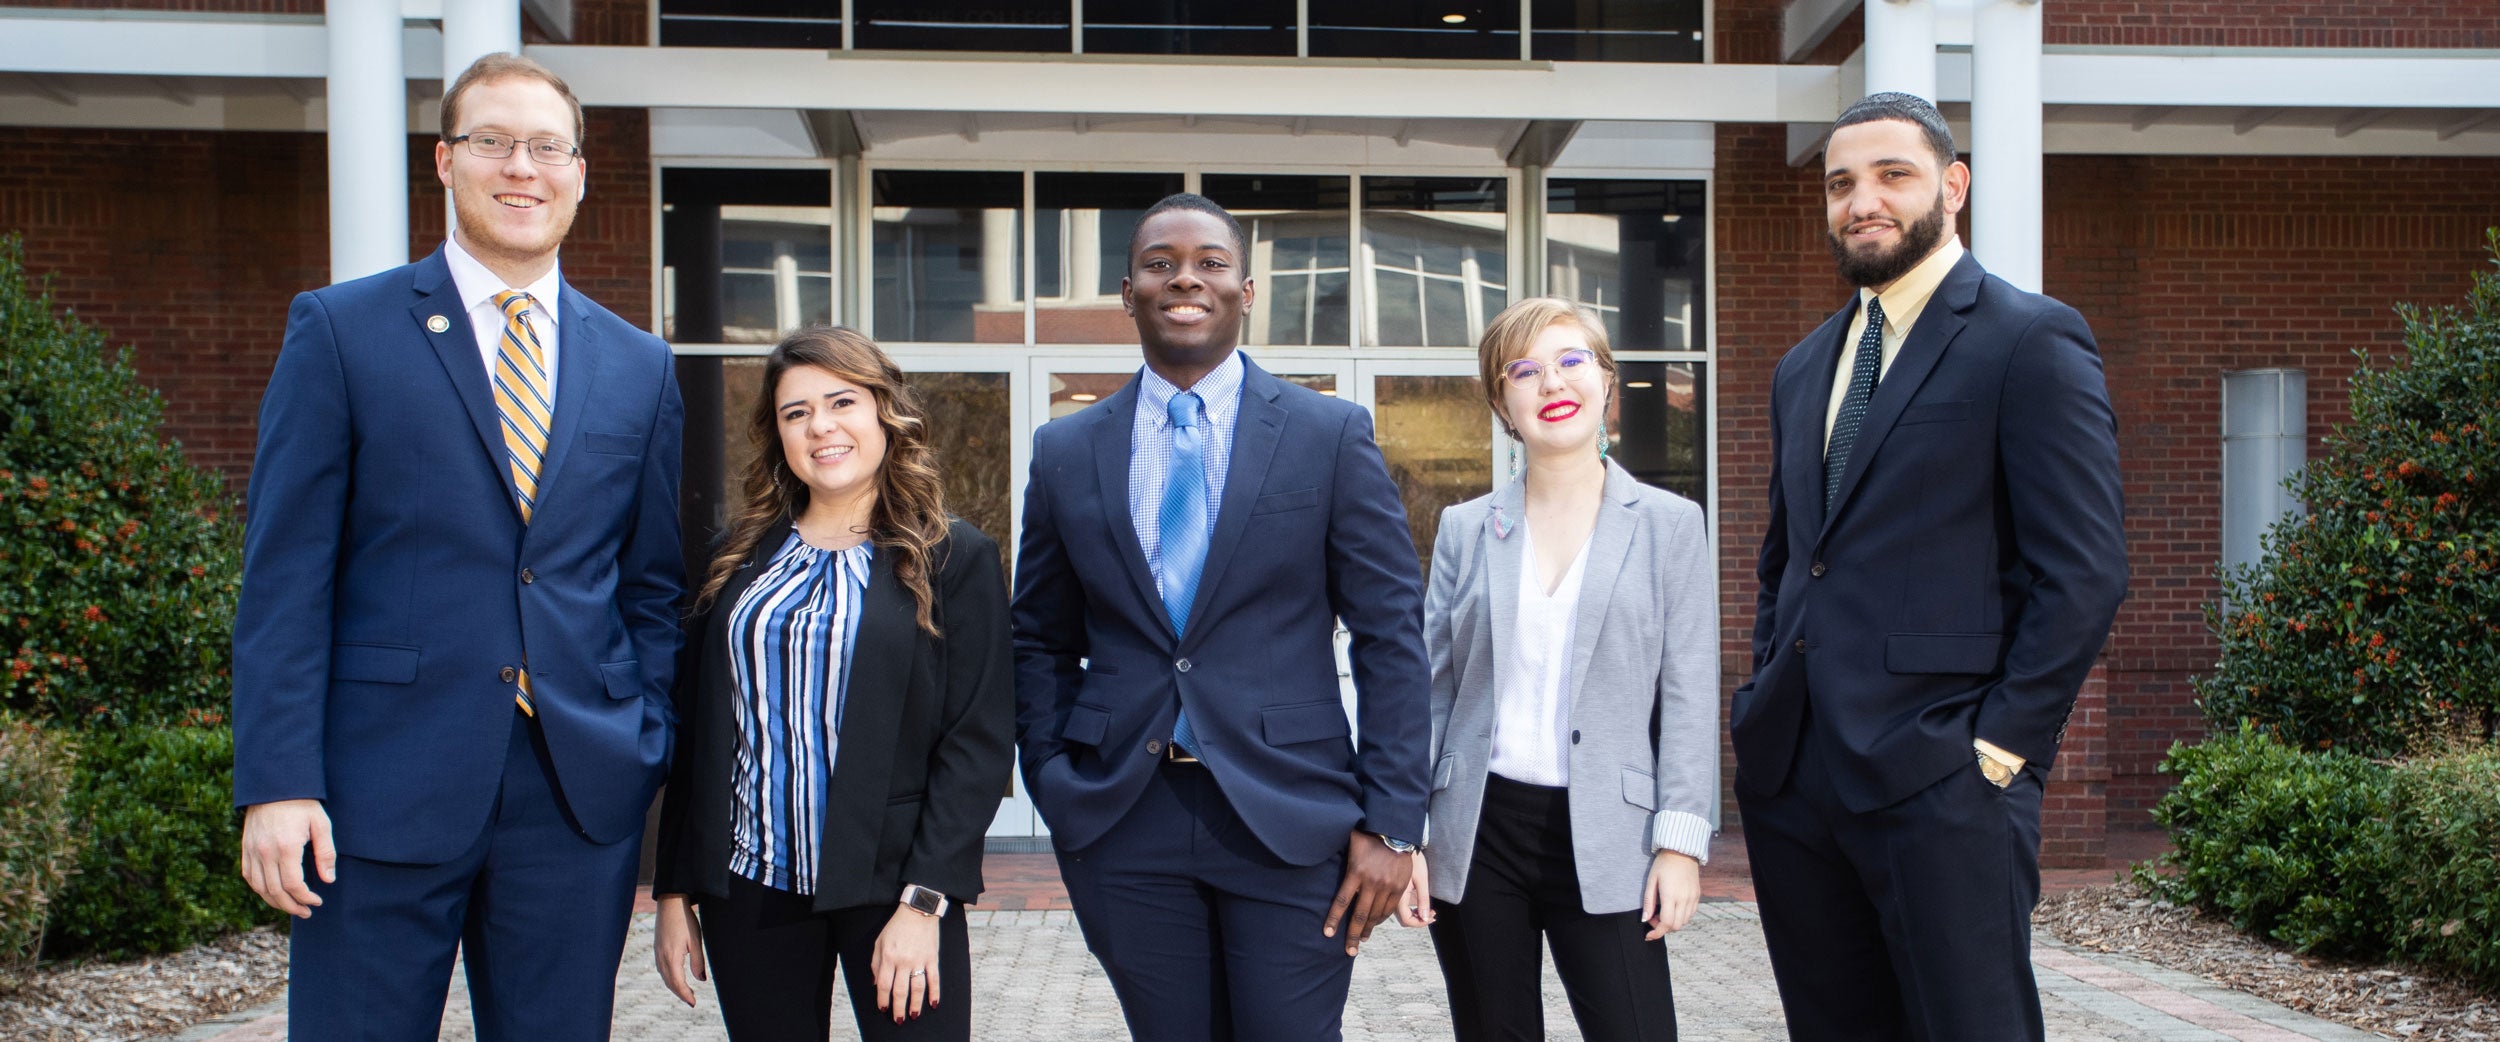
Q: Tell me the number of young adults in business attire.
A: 5